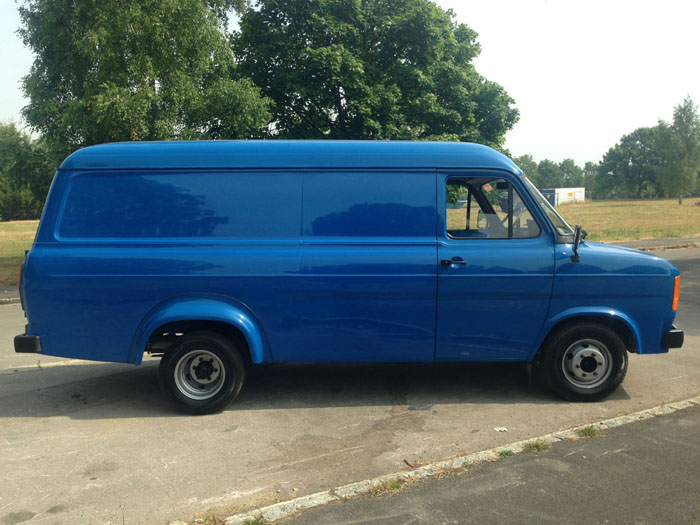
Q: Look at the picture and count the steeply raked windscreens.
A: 1